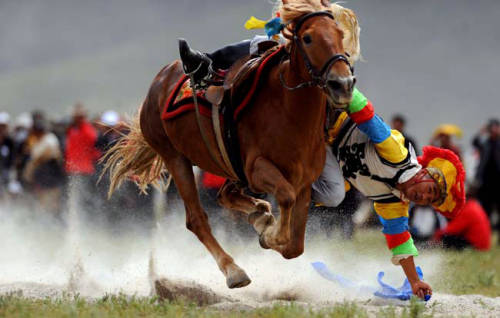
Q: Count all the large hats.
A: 1